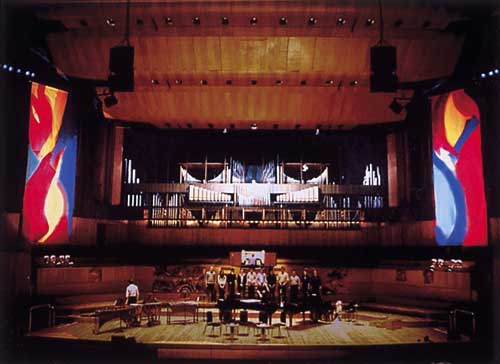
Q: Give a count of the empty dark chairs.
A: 5